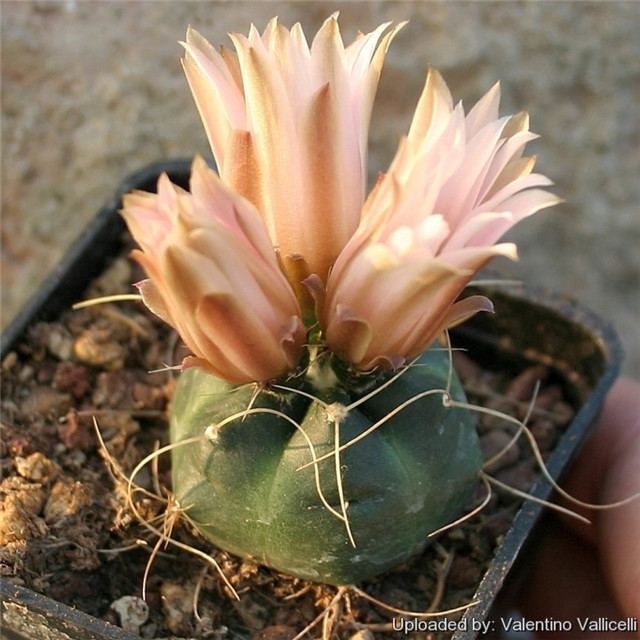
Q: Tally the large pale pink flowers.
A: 3